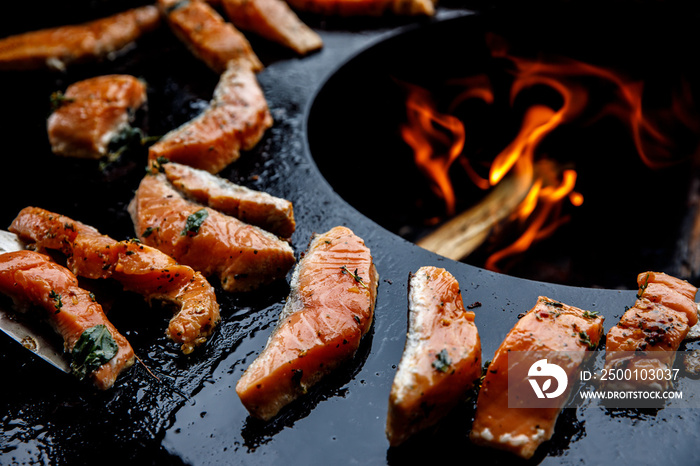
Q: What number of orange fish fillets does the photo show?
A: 14